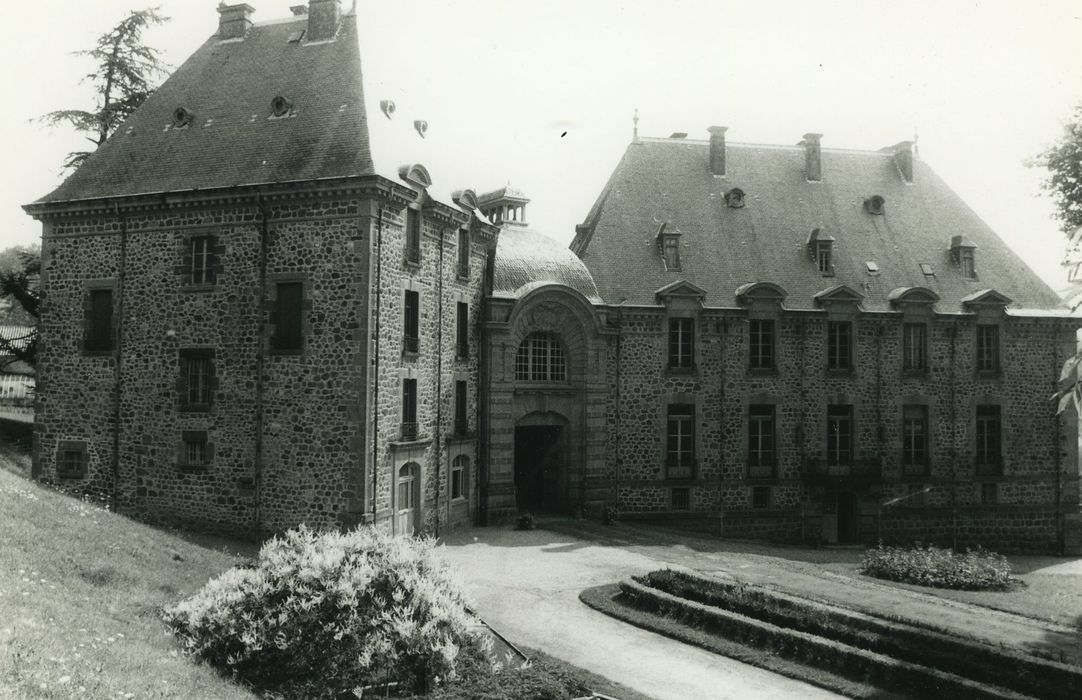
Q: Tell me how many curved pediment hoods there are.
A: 4